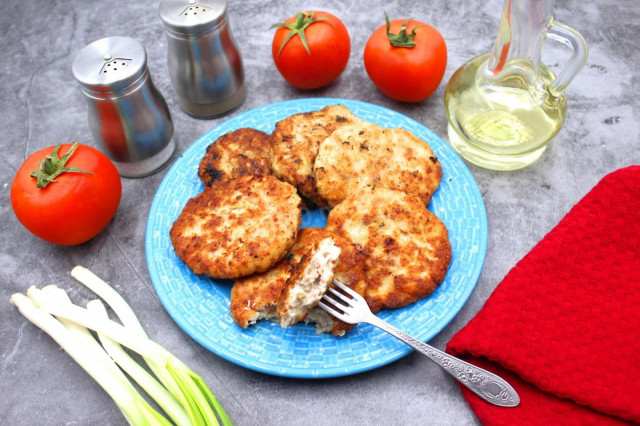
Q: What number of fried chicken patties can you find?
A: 6